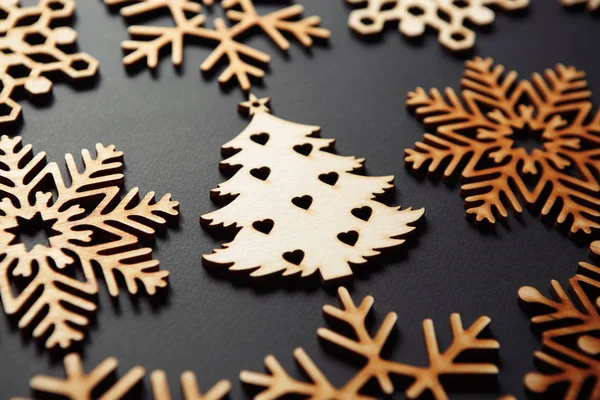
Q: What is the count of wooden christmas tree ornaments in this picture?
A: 1